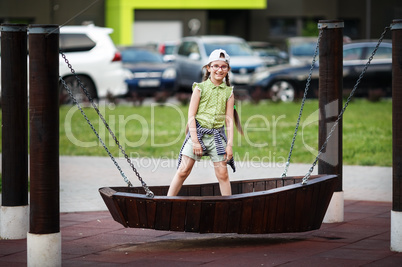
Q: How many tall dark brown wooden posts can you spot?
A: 4